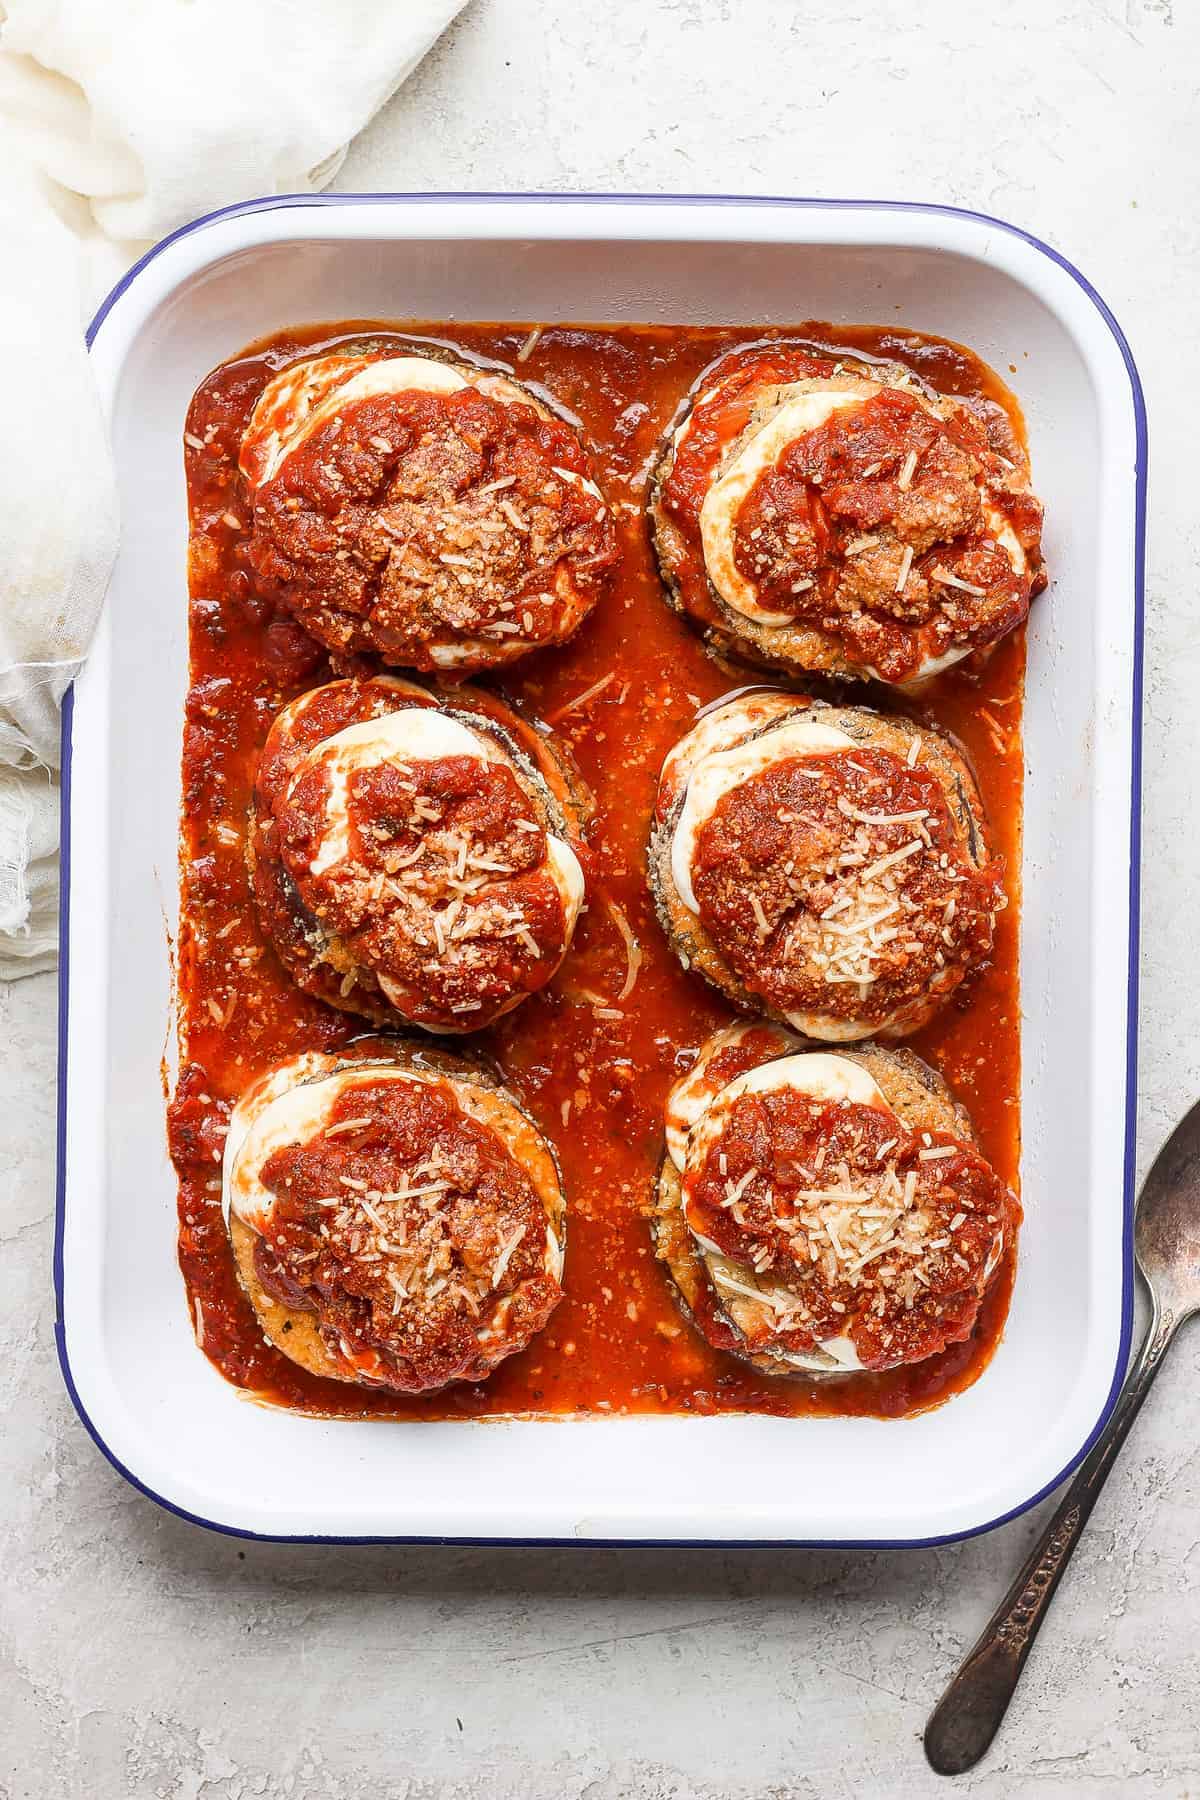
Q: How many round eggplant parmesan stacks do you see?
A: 6